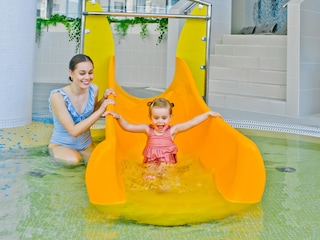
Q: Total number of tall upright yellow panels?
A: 2